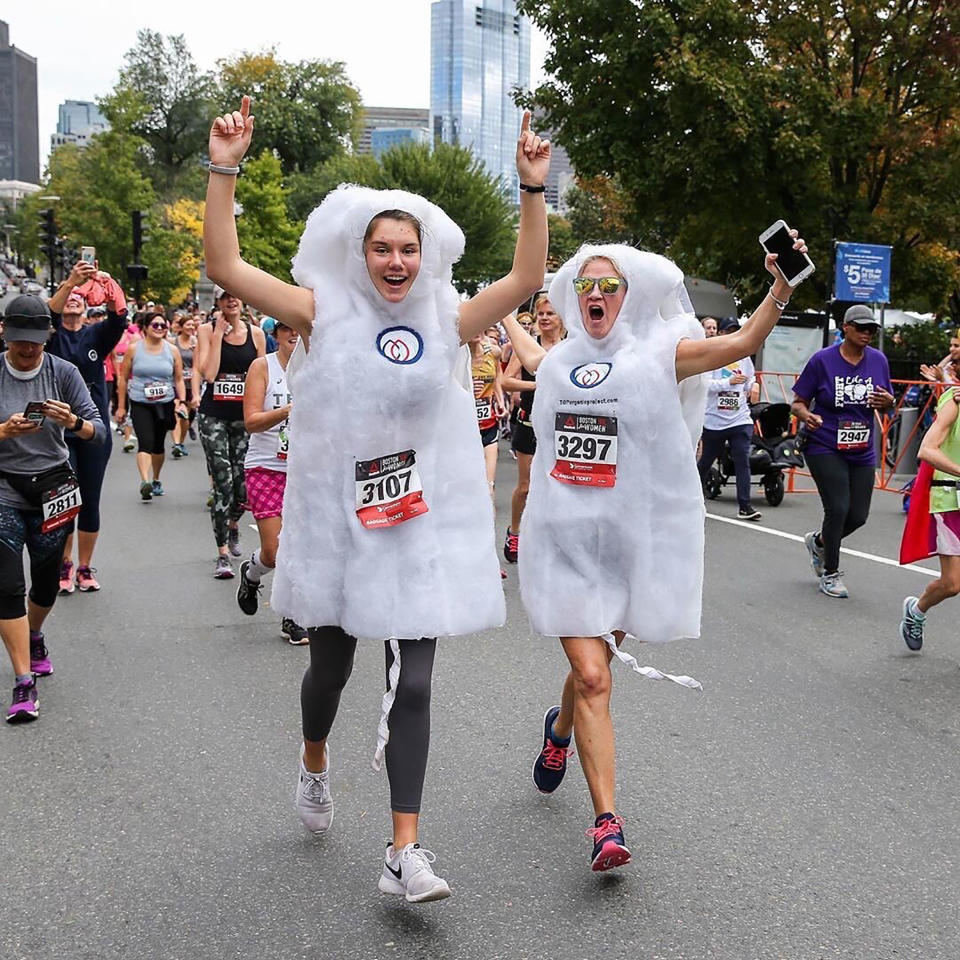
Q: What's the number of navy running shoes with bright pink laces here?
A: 2